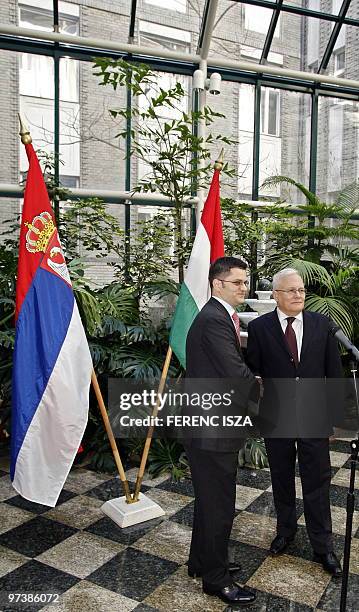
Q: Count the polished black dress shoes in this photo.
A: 4